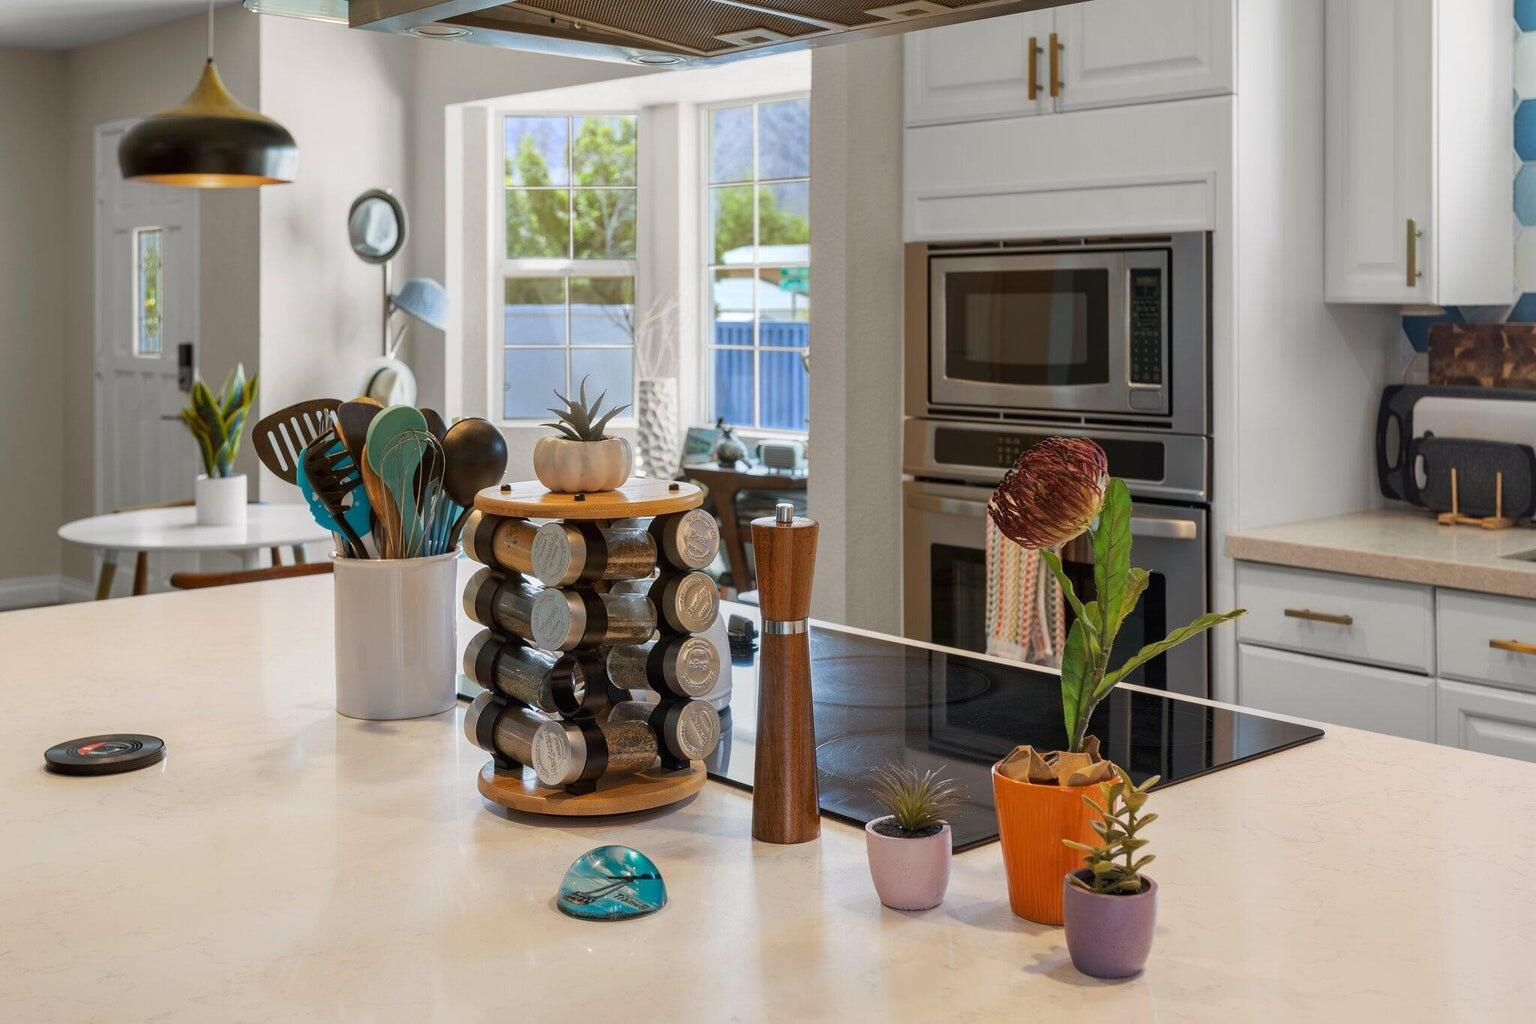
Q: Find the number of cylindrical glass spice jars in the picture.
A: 11